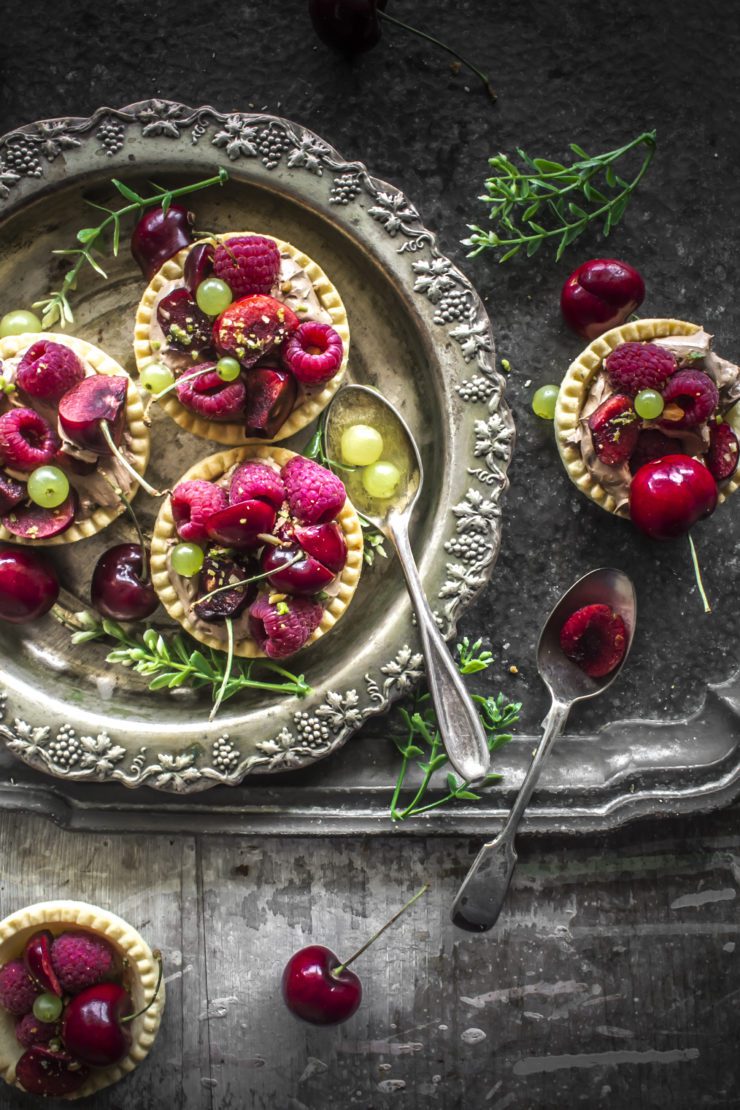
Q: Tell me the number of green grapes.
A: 11